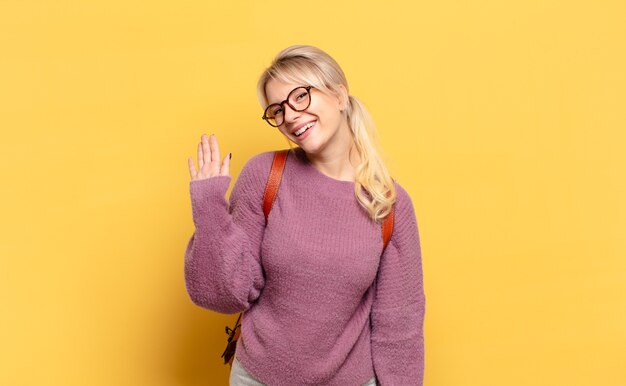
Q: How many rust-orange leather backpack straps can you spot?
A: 2